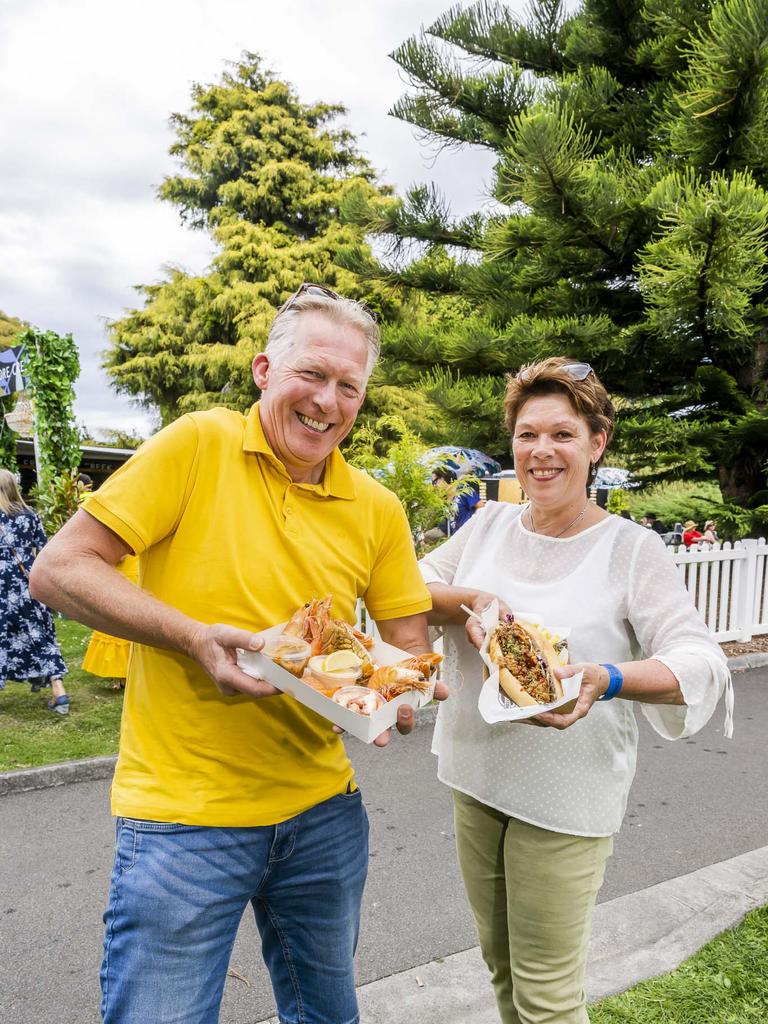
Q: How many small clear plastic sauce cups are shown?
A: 3